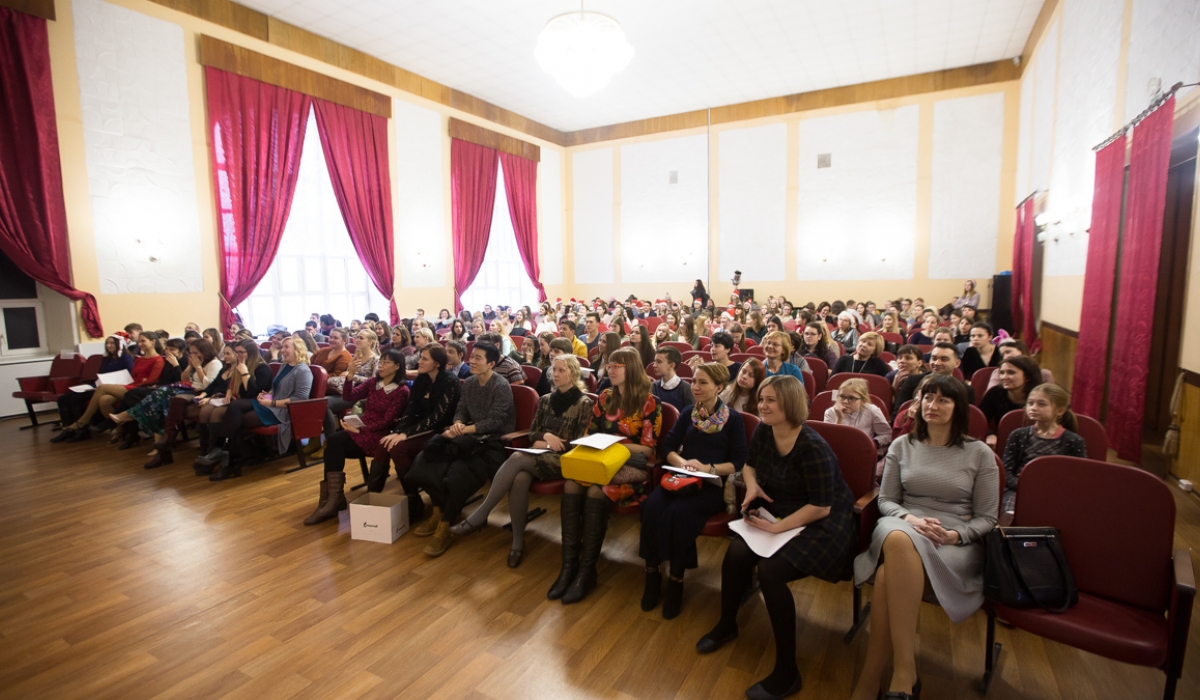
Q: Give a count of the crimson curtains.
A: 9